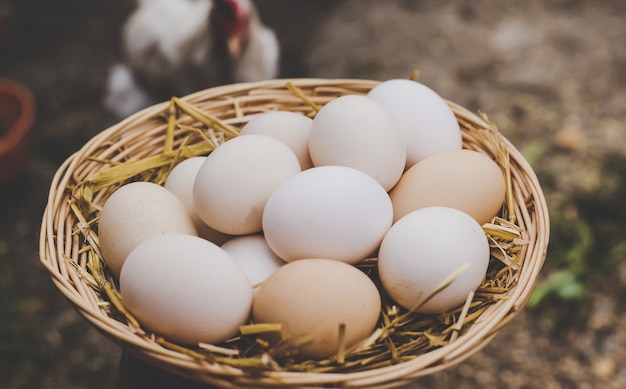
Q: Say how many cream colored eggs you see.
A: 2